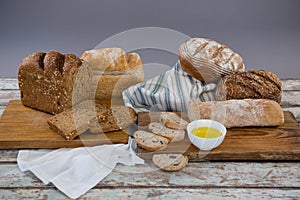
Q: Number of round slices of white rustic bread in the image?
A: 4